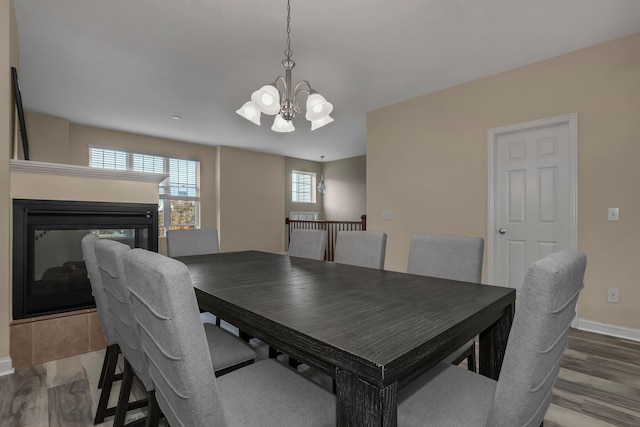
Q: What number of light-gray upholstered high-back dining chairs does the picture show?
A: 8